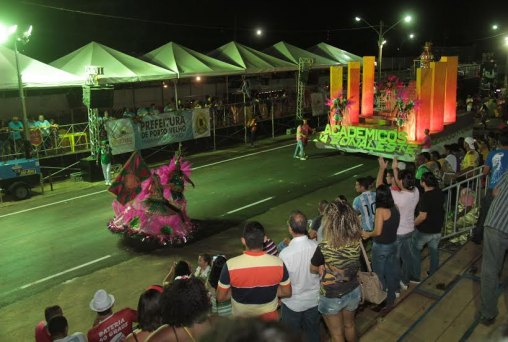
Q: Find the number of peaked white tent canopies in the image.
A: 6